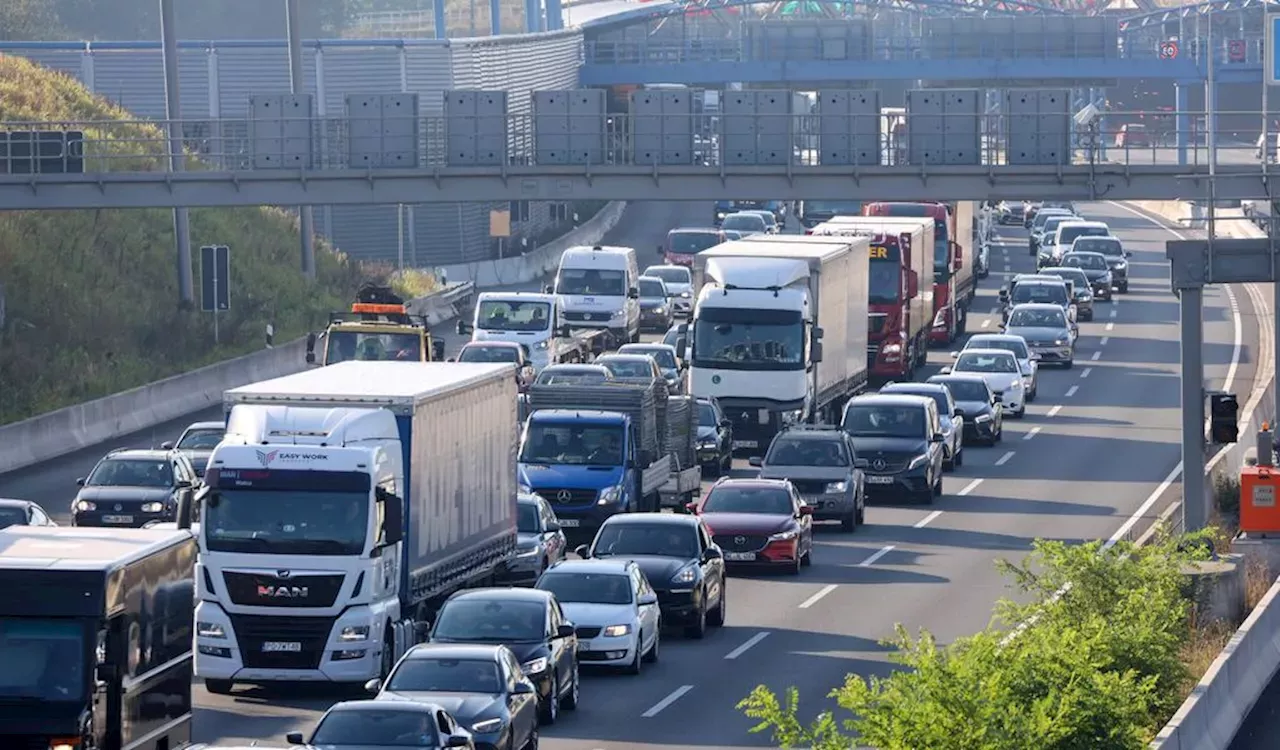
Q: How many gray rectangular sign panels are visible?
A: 9